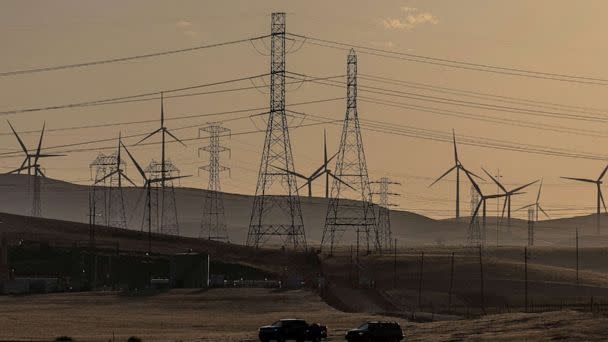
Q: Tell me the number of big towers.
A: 2